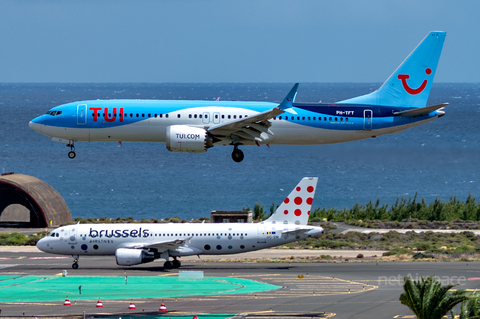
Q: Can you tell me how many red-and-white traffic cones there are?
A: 4